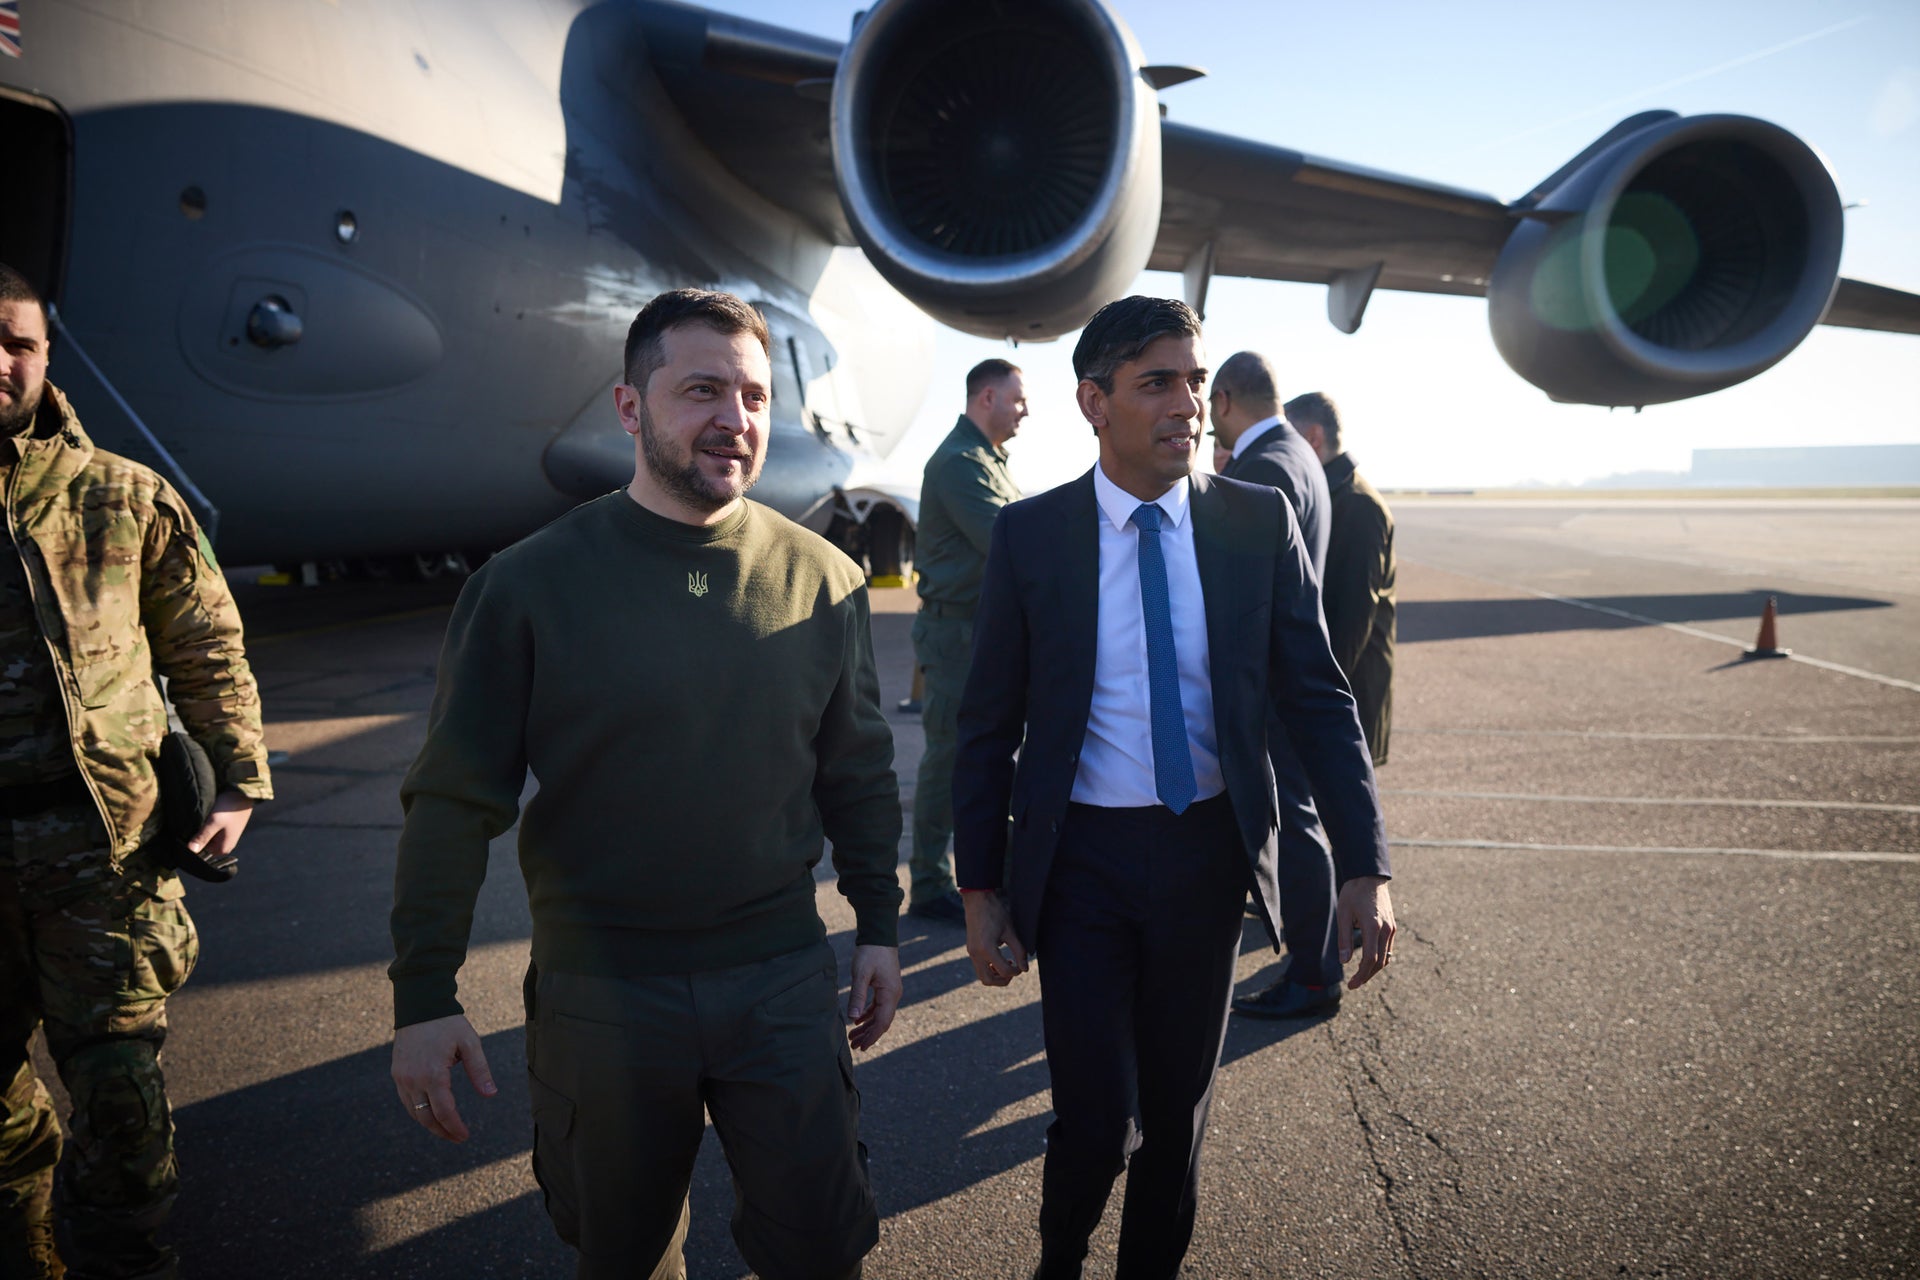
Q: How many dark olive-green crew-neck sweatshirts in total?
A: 1